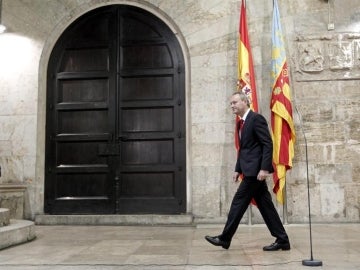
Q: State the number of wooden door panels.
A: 12